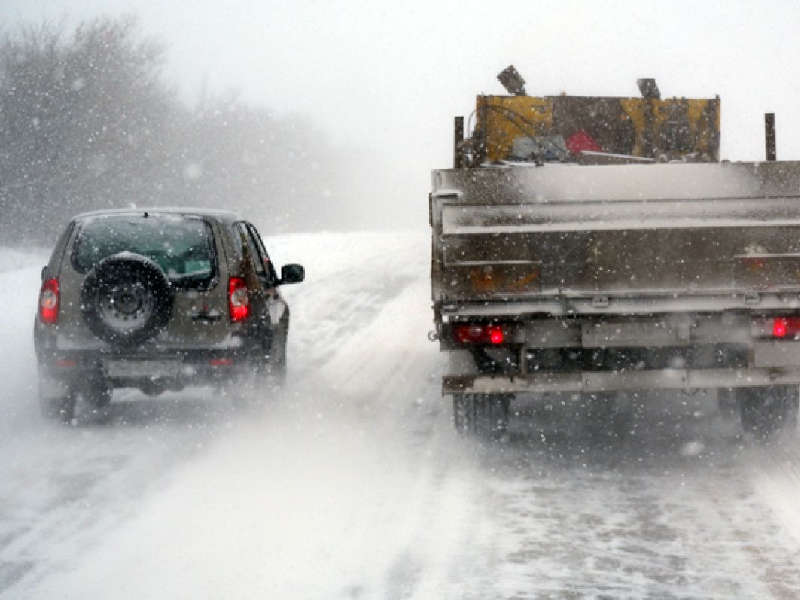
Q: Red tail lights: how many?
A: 4